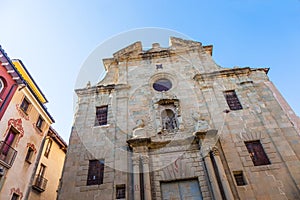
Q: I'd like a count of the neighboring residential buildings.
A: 3